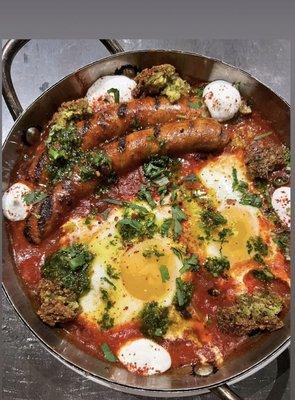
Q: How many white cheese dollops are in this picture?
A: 5